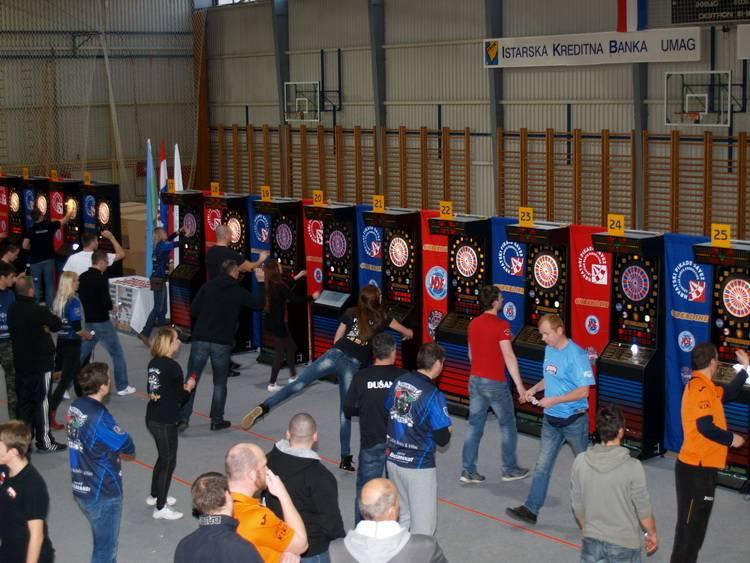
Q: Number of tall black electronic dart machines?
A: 13